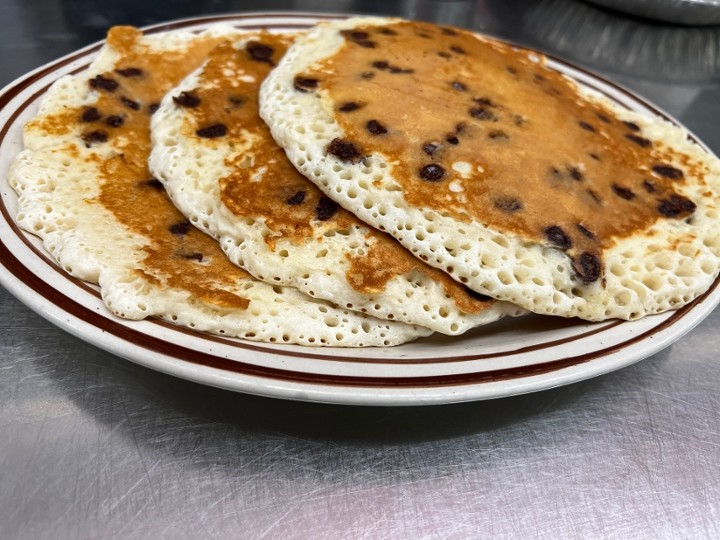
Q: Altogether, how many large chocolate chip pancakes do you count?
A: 3